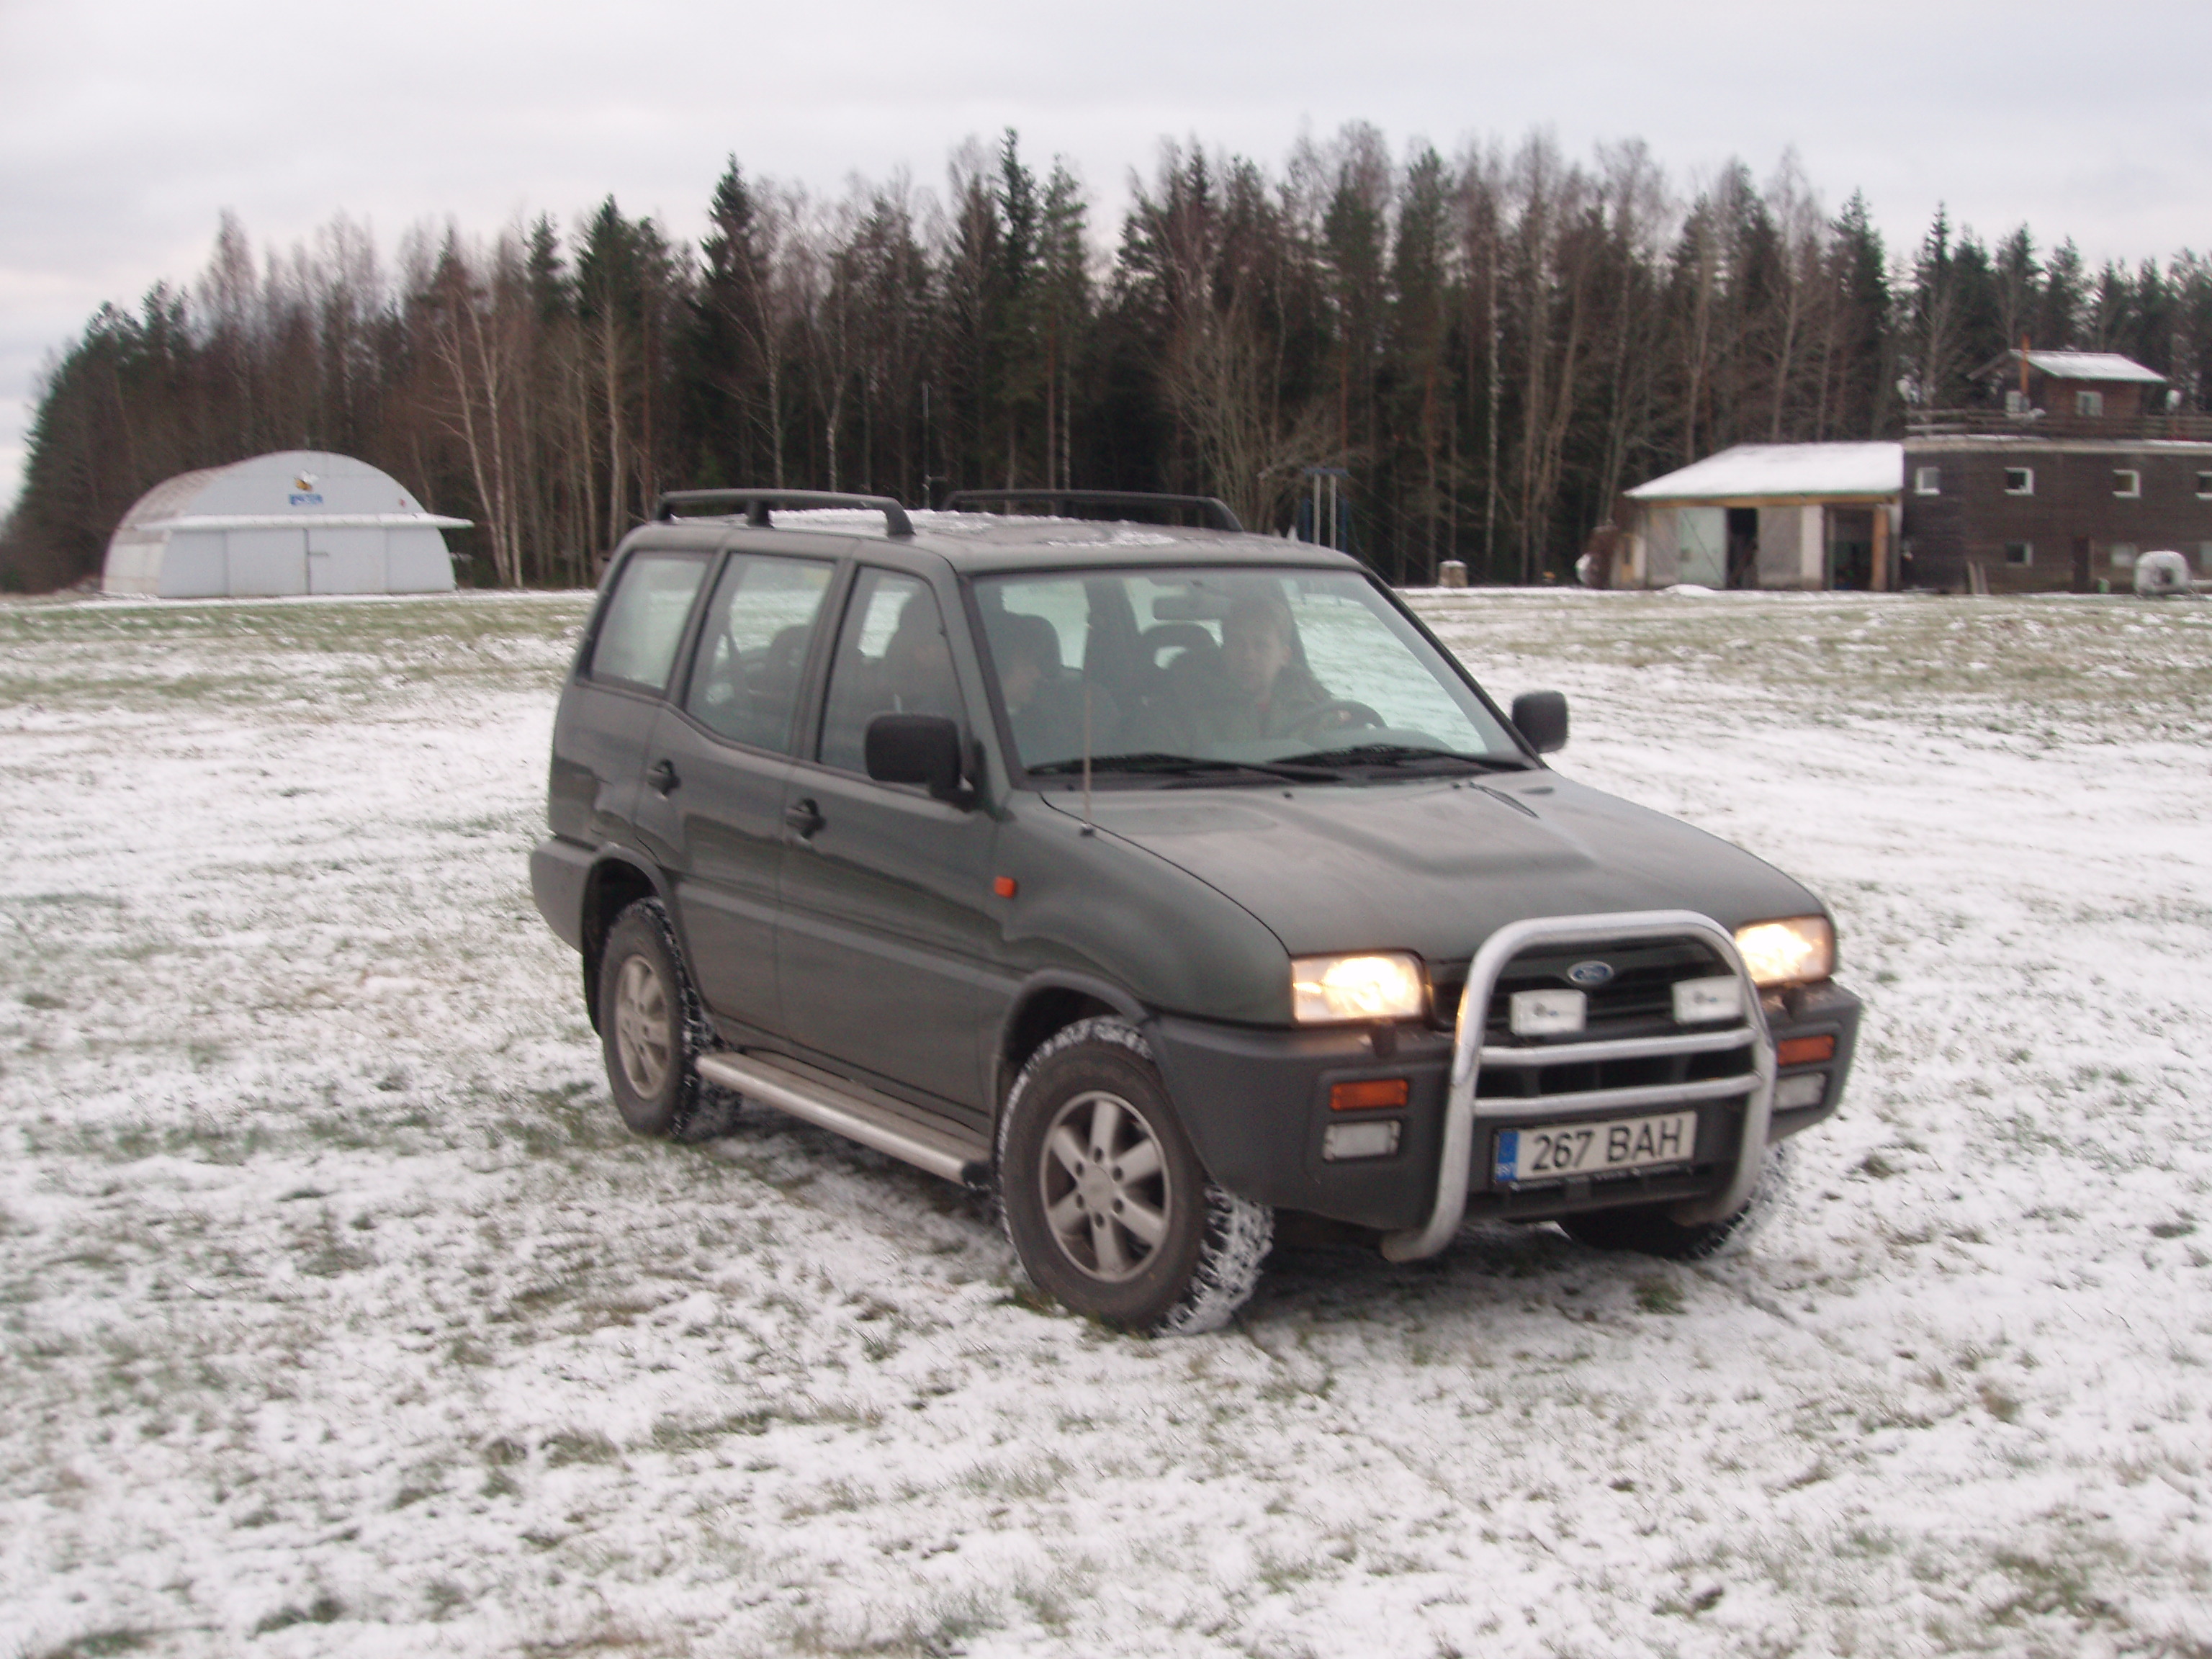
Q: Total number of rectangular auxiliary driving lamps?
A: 2